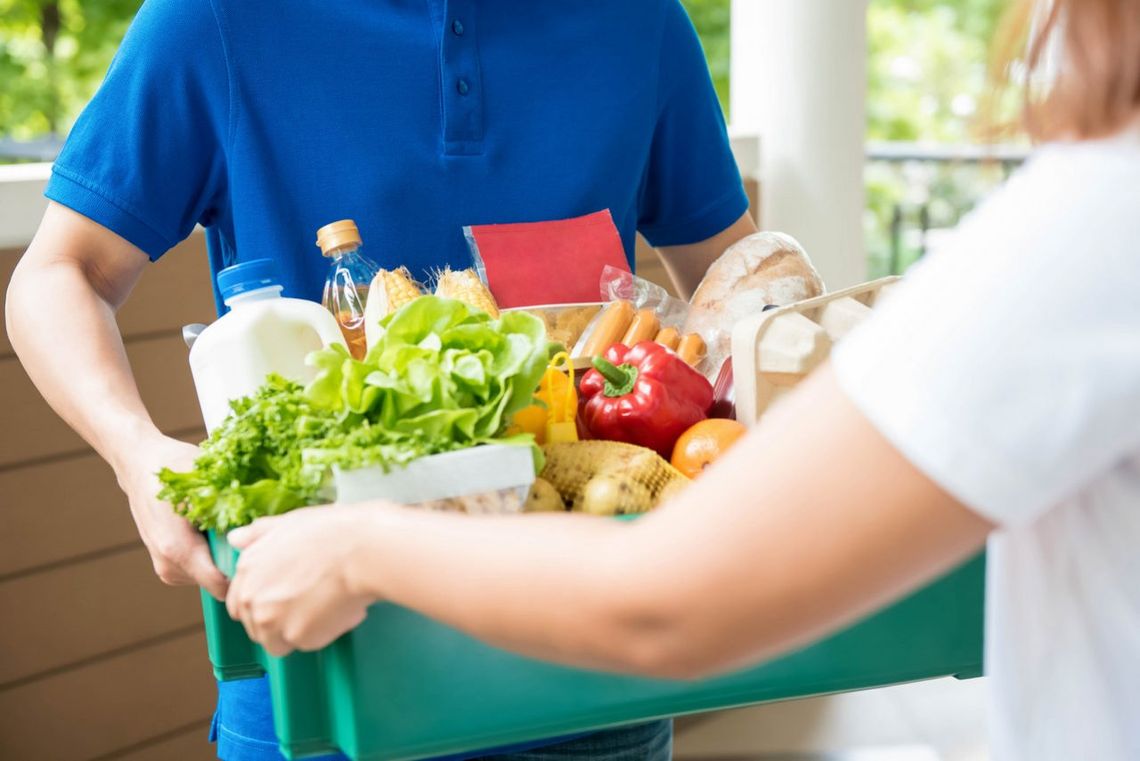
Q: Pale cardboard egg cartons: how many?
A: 1